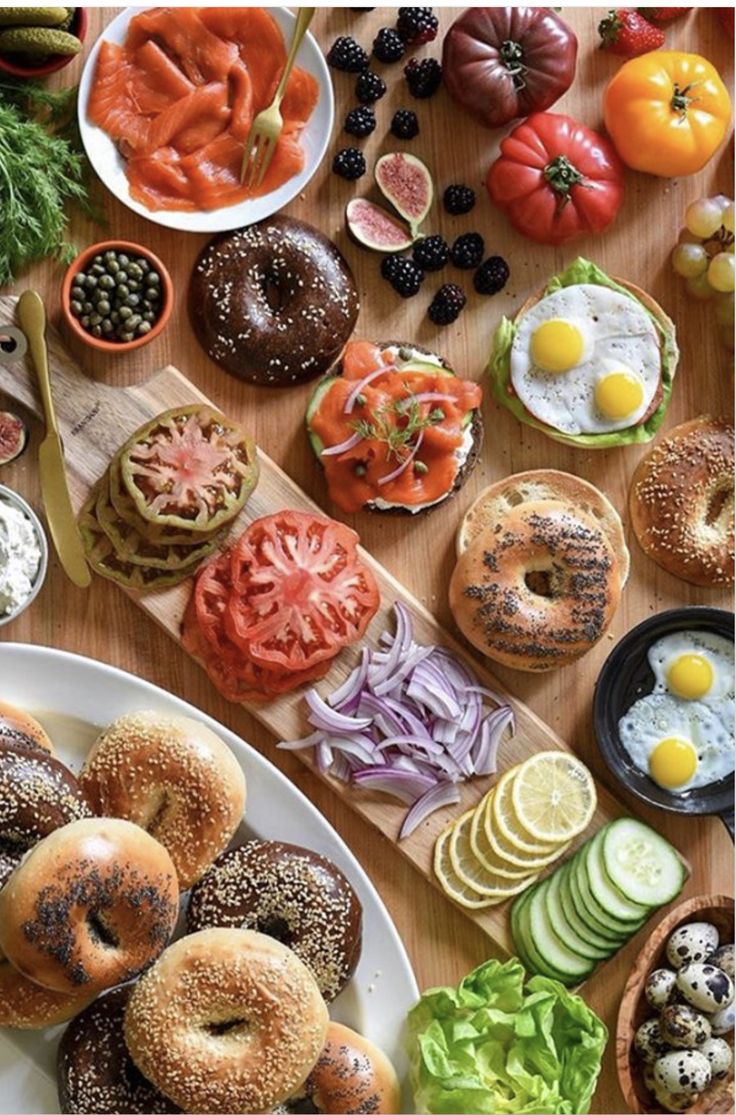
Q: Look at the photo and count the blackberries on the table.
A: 14